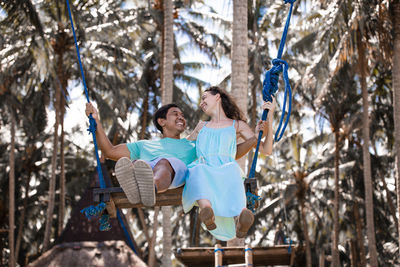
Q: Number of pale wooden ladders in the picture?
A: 1